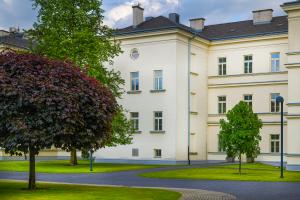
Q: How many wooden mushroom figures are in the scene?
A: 0